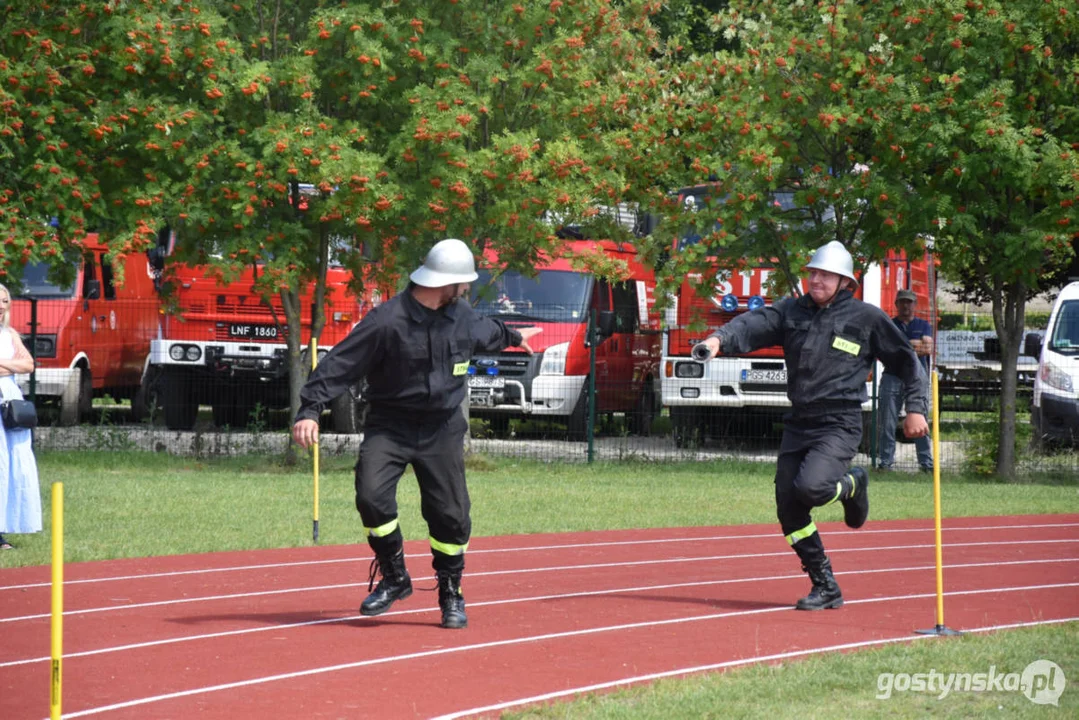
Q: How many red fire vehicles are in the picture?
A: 4